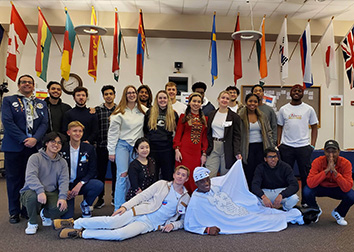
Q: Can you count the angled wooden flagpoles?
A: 13